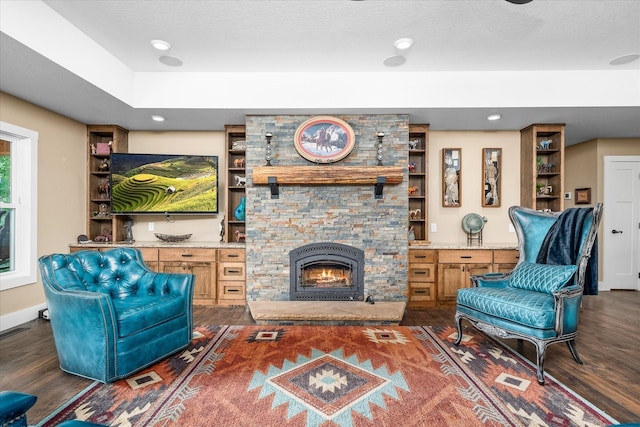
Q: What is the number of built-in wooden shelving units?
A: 4